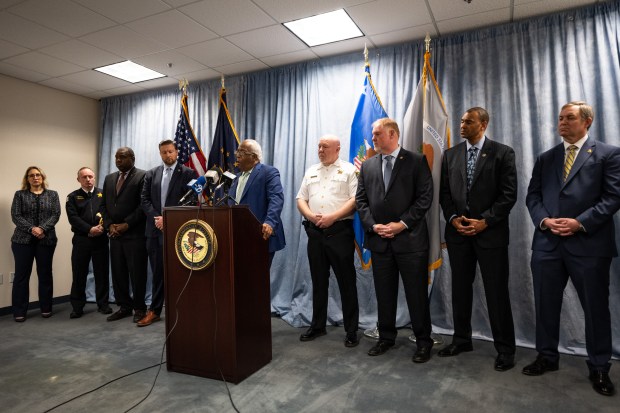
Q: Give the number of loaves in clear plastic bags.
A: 0